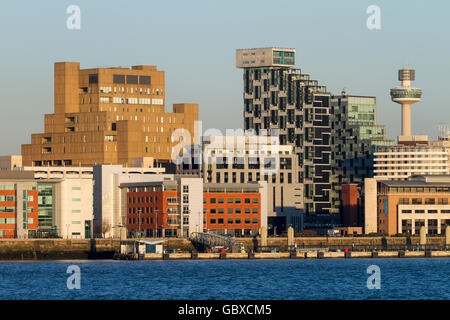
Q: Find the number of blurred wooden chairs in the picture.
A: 0